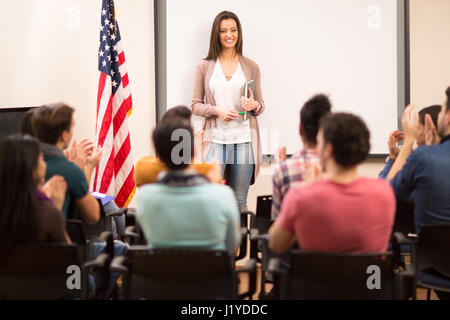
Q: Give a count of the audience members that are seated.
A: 9